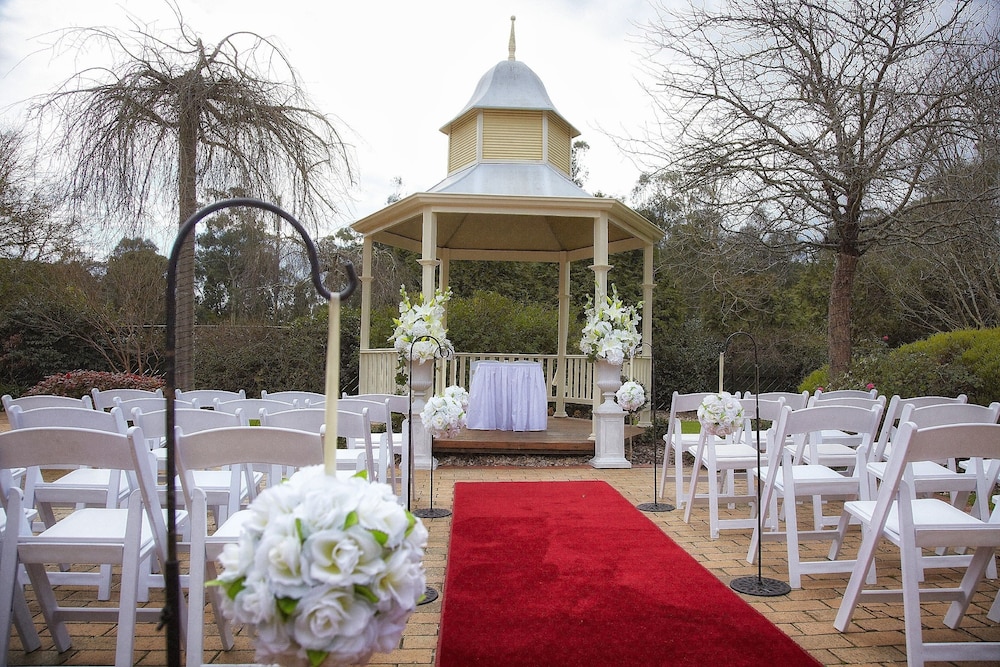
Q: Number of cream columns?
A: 6